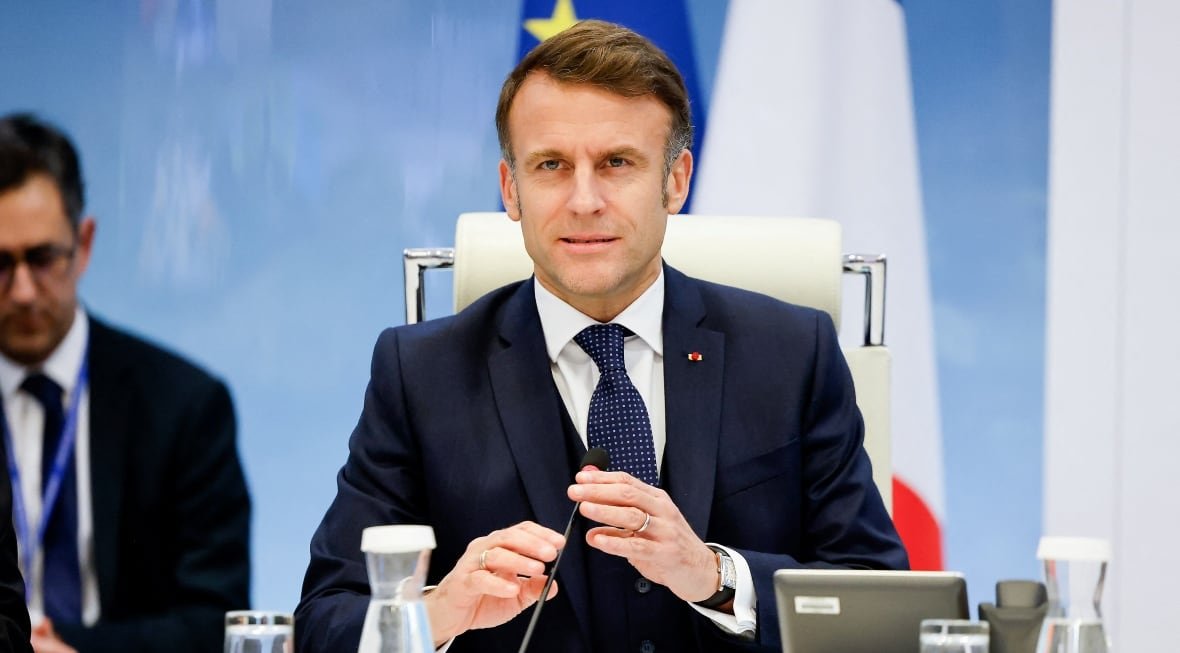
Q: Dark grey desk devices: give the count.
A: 2